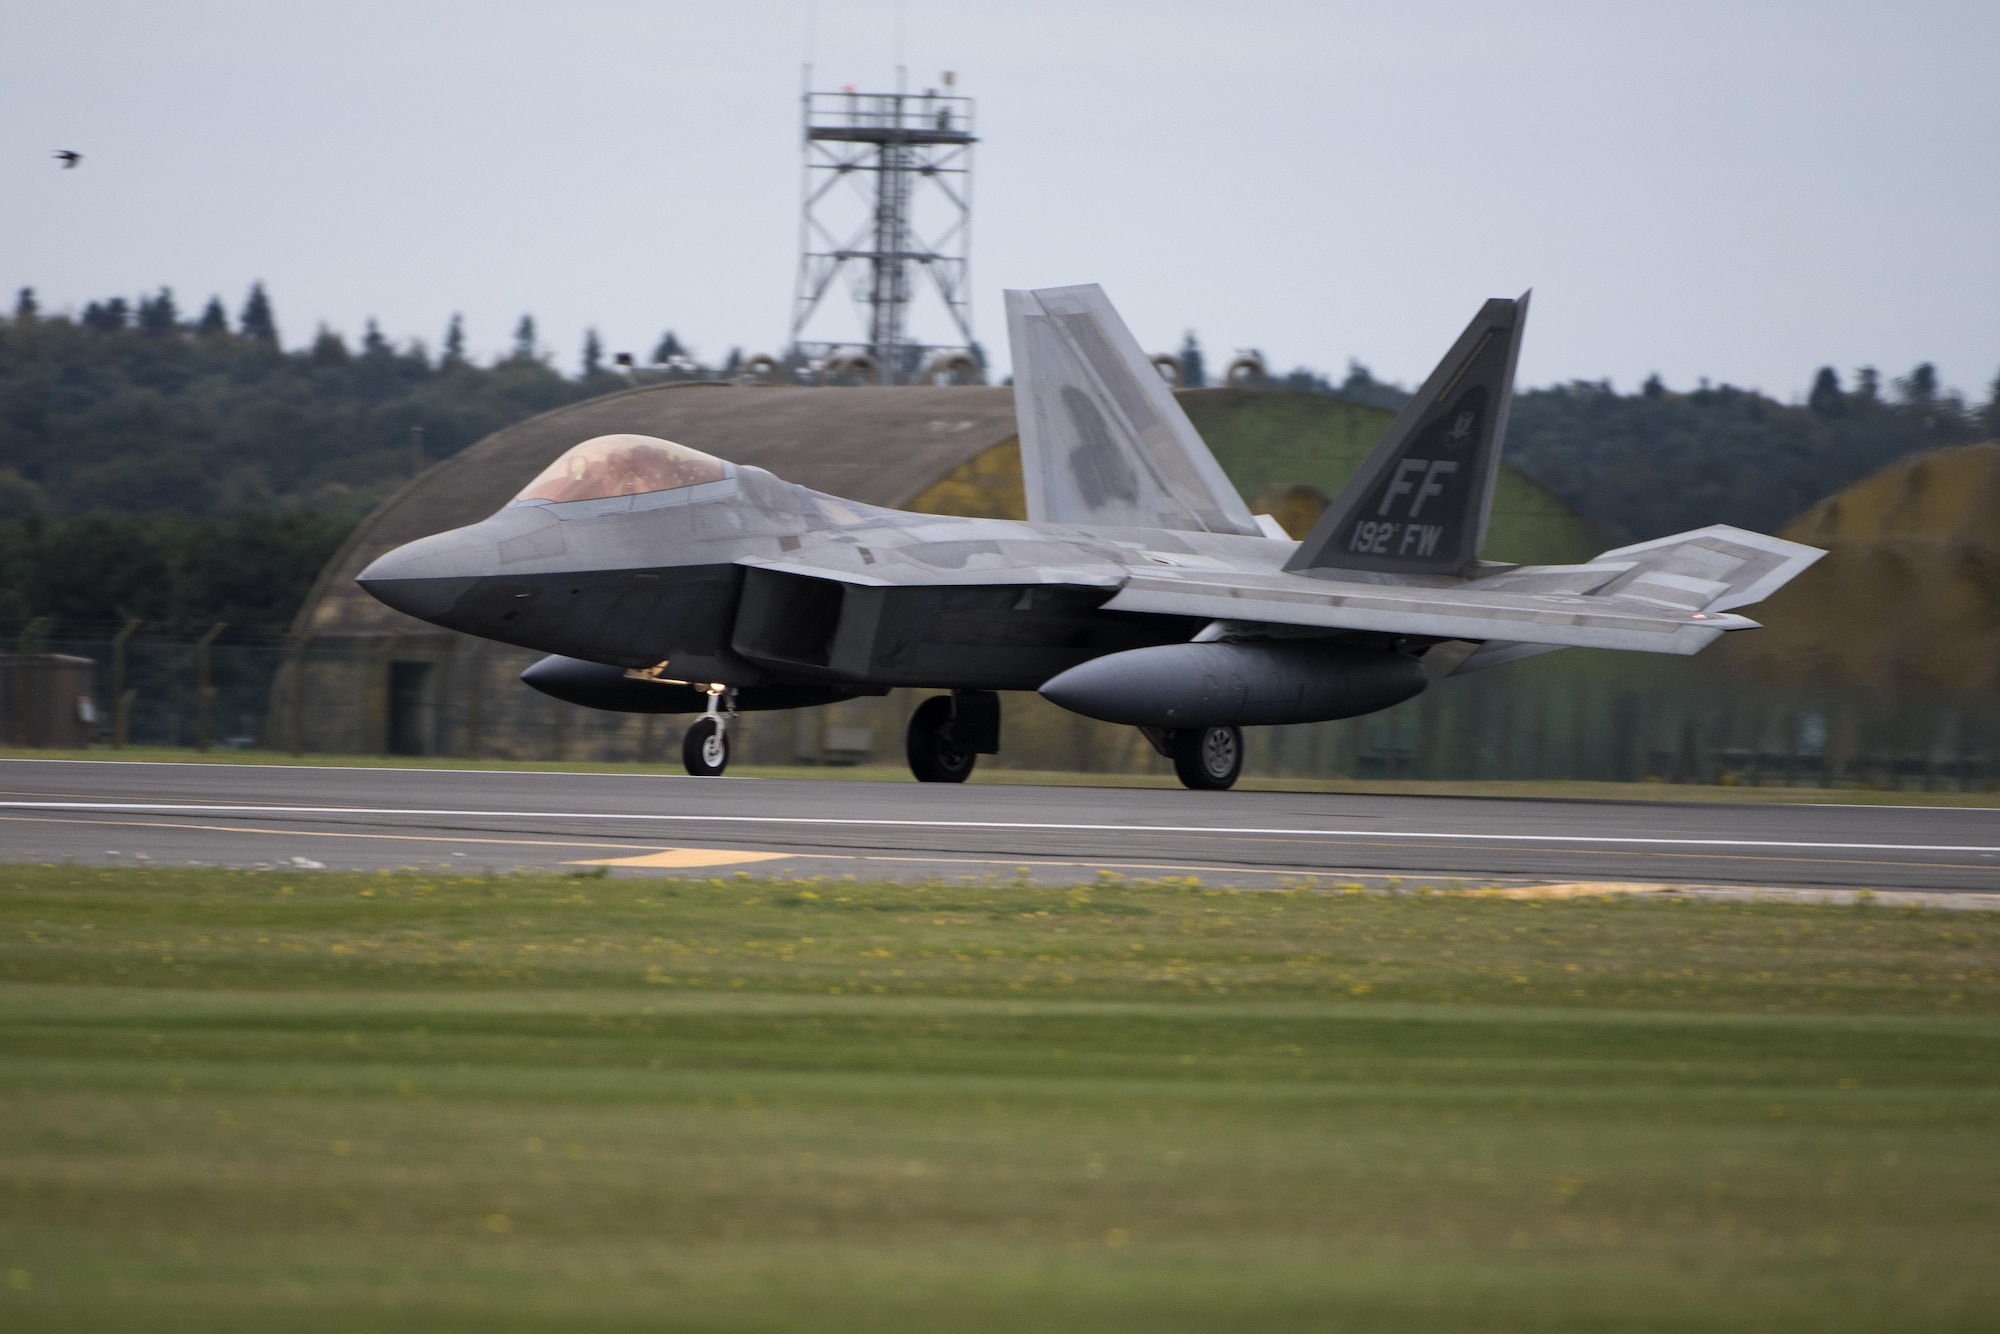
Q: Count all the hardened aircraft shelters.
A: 2